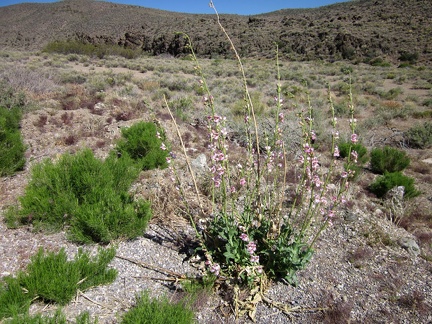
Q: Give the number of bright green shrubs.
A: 8